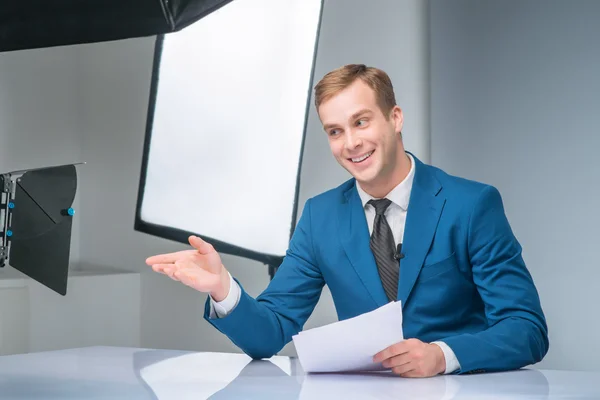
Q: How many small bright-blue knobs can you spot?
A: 3